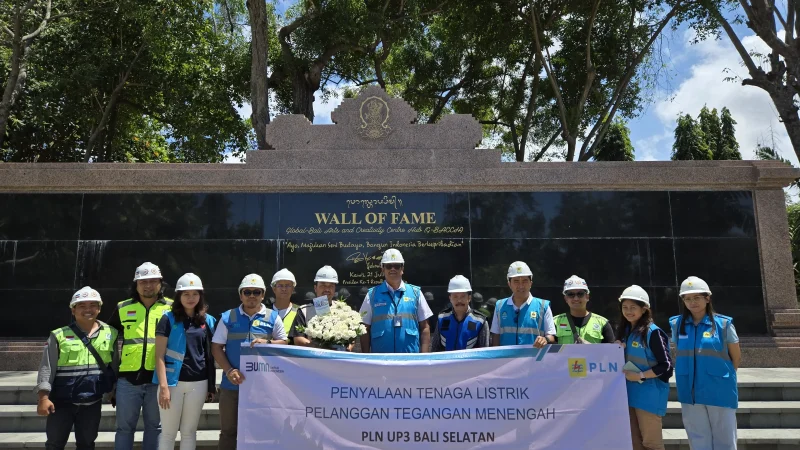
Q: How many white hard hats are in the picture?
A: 12